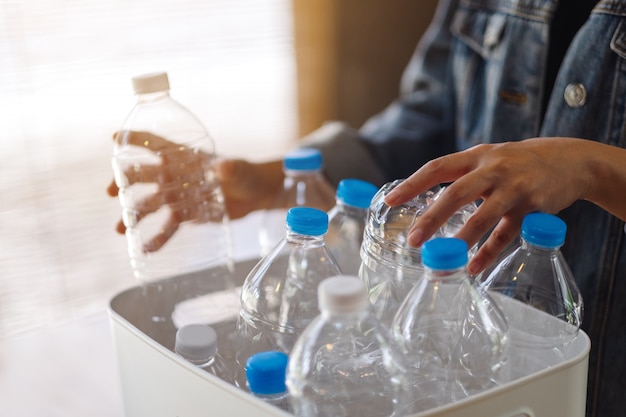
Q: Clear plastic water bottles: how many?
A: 10